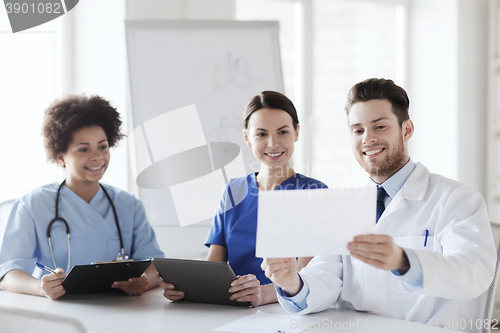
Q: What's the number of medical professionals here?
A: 3